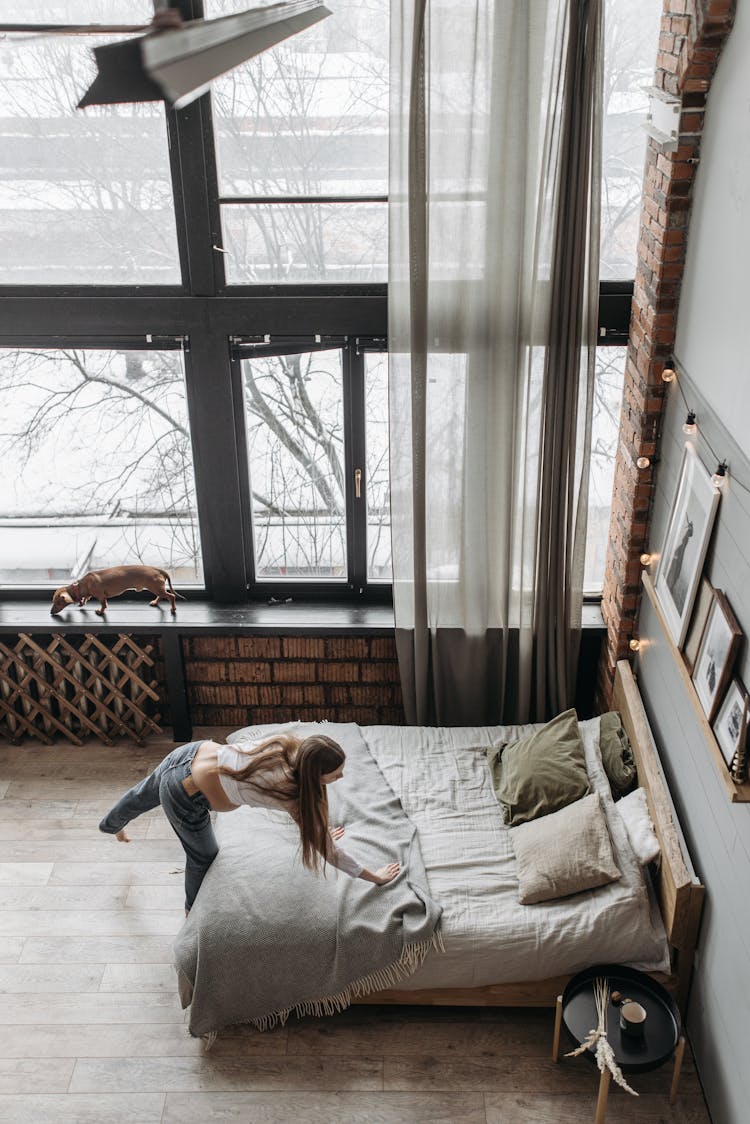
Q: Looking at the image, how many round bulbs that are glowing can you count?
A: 6